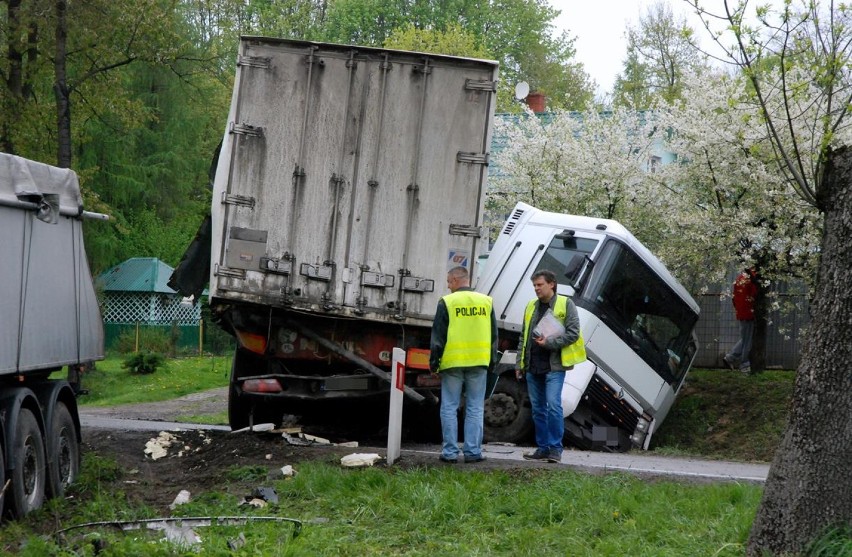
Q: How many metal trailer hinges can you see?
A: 7